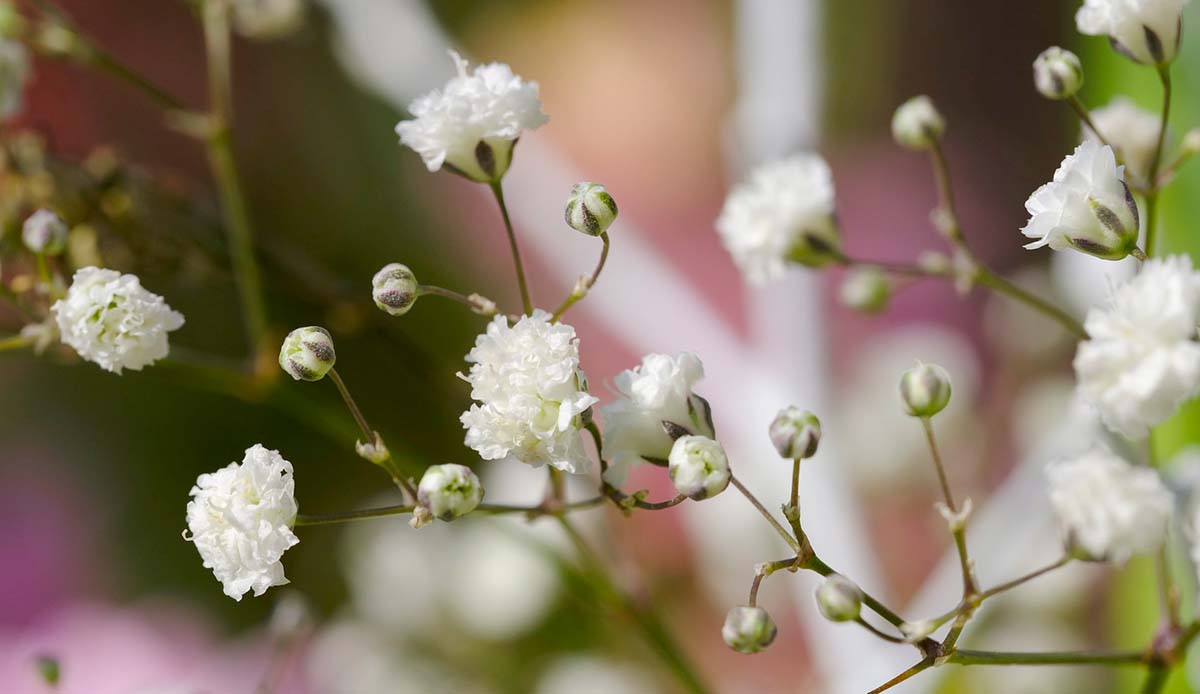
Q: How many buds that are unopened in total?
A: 13